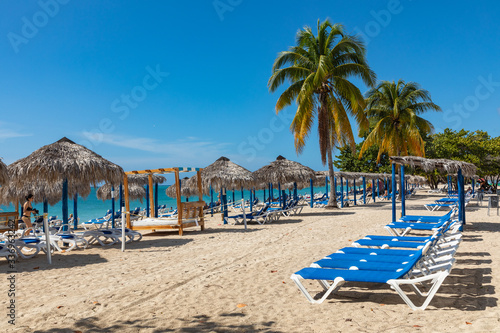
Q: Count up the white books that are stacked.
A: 0